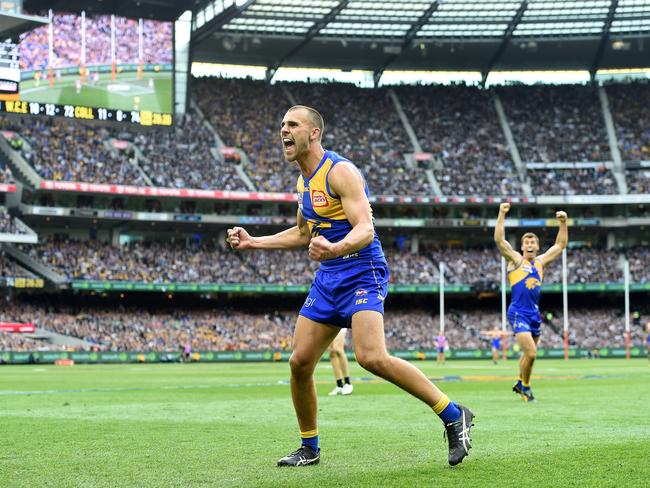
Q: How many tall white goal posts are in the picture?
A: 4